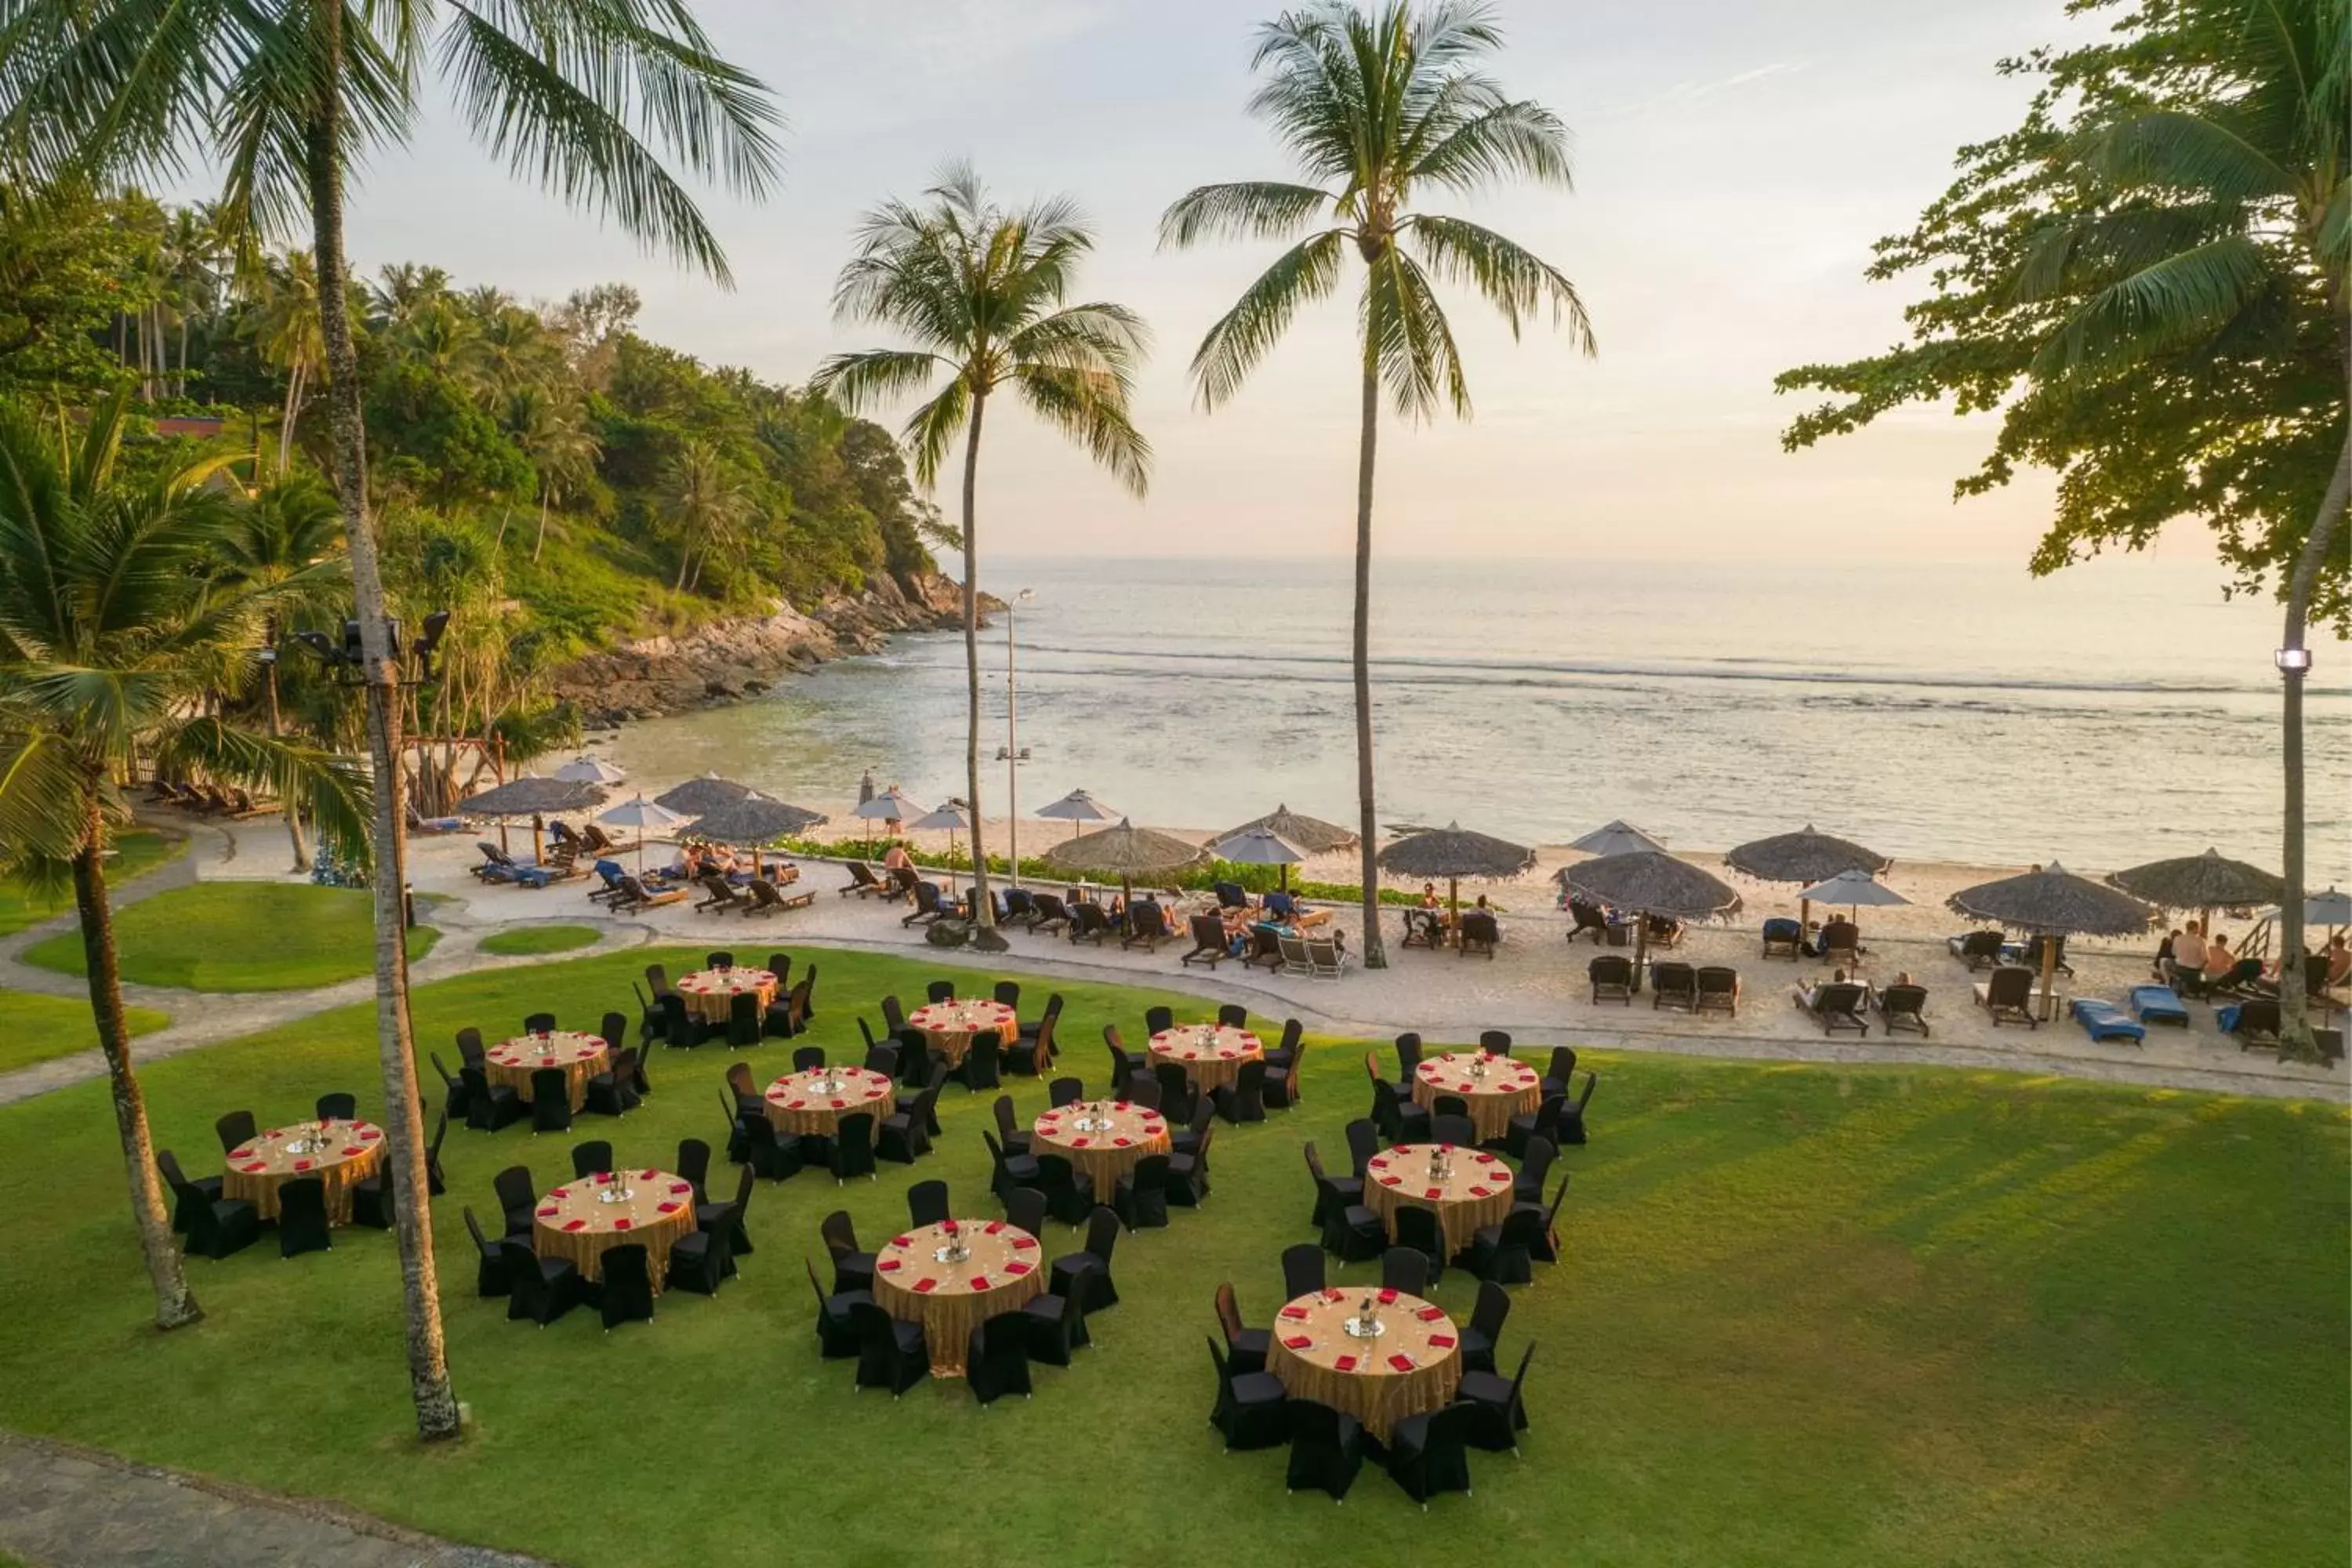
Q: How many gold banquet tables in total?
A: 12